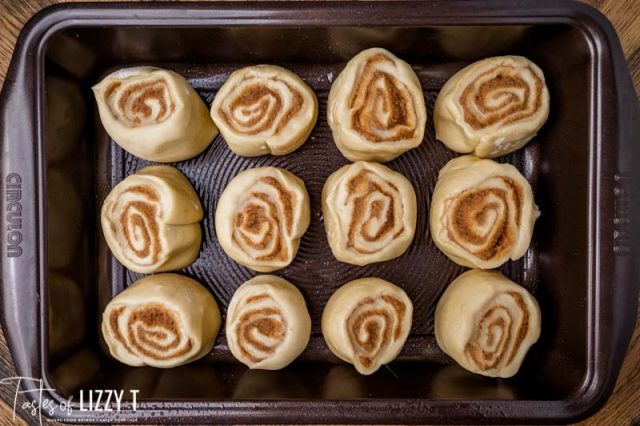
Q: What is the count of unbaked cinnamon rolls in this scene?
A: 12